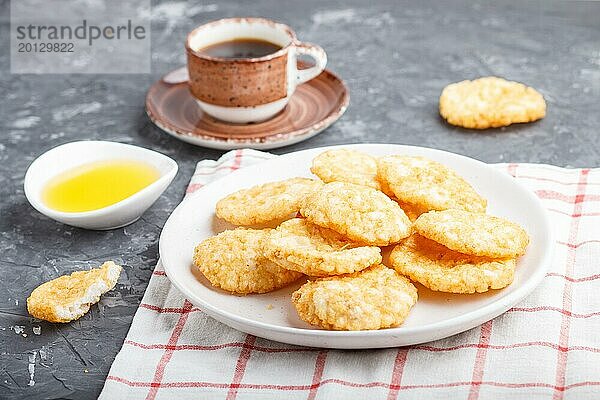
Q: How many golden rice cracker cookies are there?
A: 11